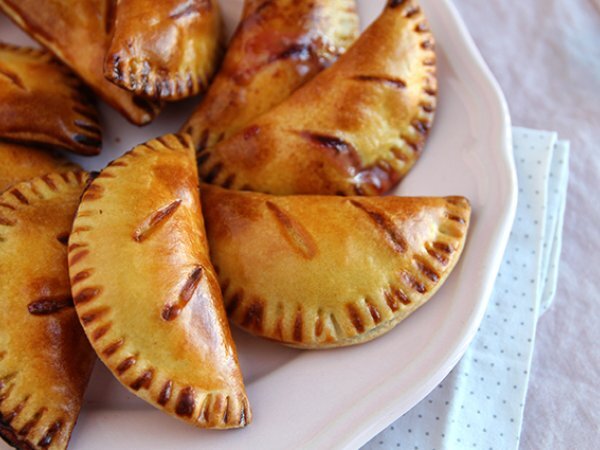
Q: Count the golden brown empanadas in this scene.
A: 9